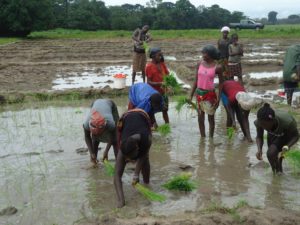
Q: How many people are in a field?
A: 11